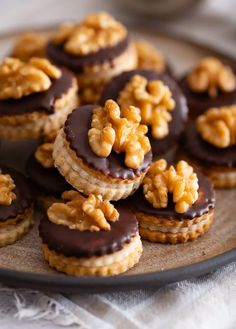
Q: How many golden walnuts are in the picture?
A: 12